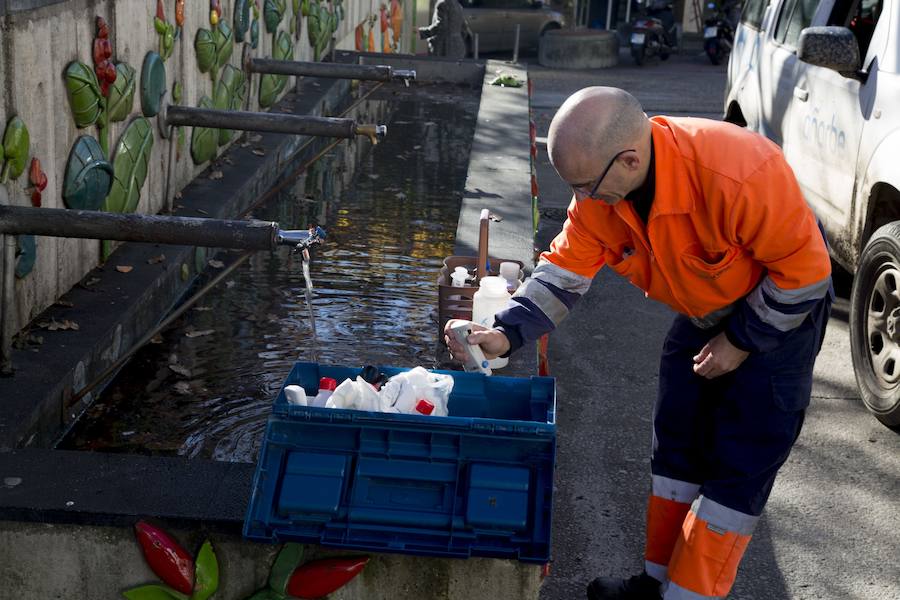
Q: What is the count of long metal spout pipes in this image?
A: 3